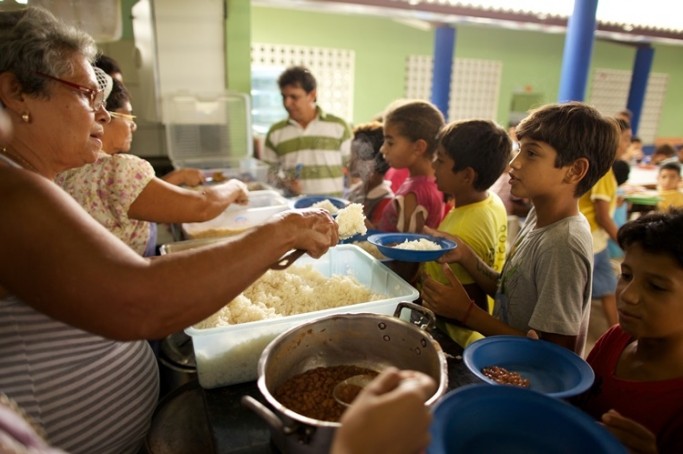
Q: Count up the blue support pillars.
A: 3